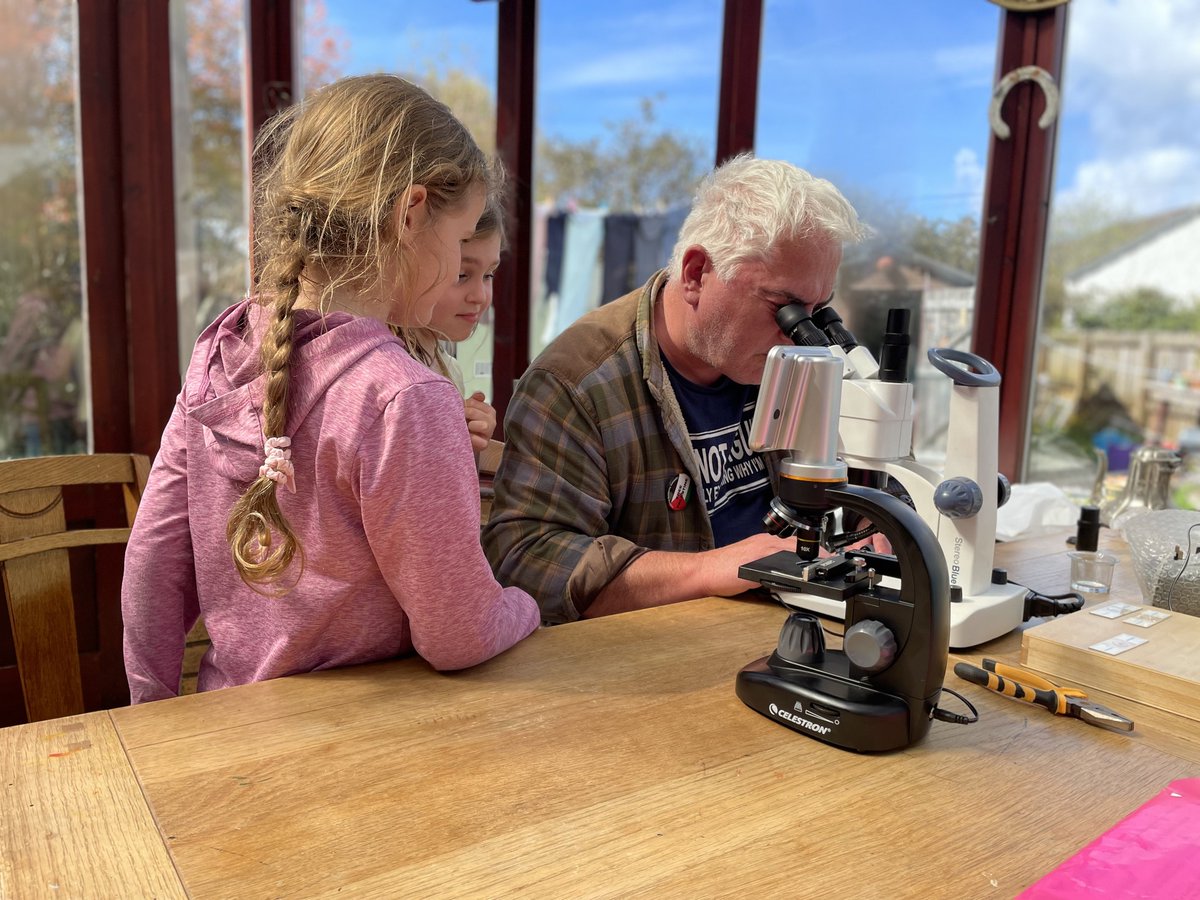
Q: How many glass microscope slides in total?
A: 3